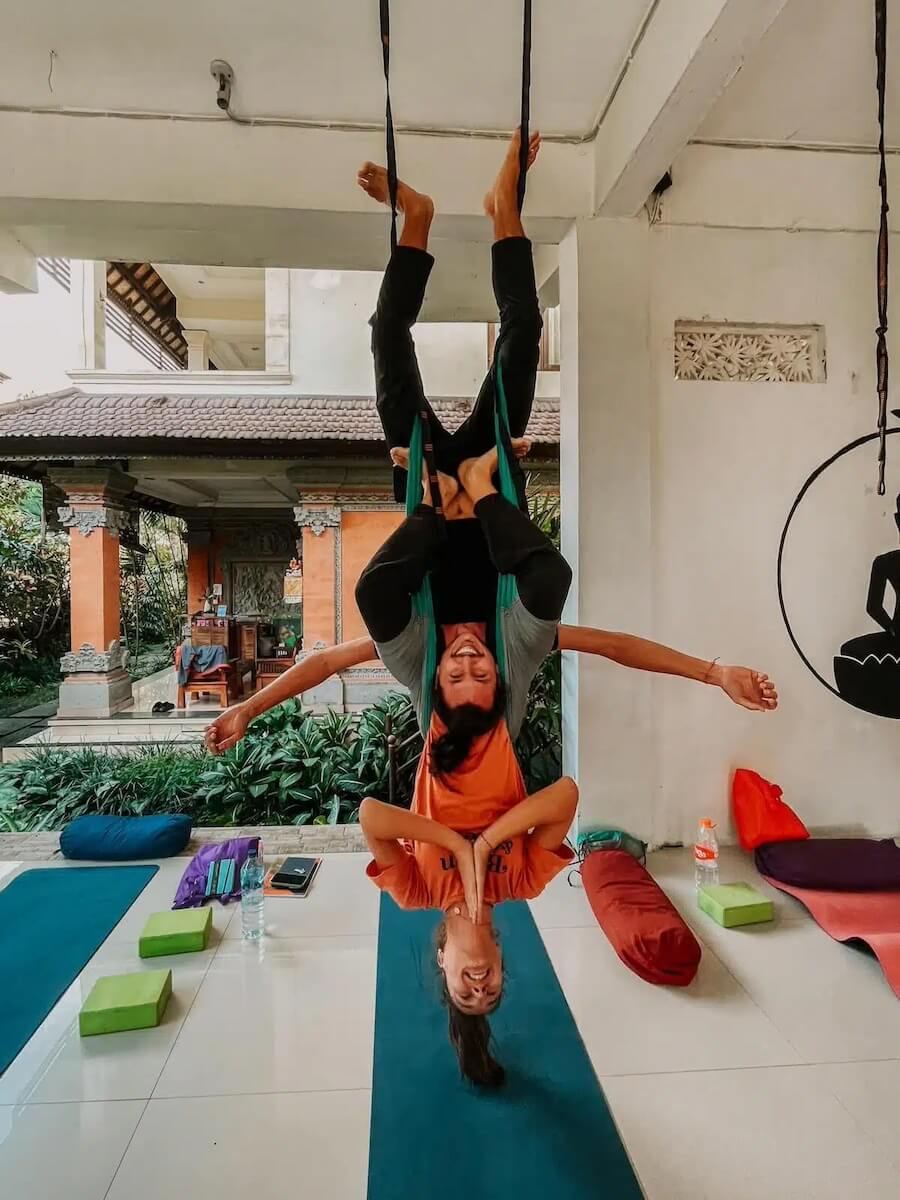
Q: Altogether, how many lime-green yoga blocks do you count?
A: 3